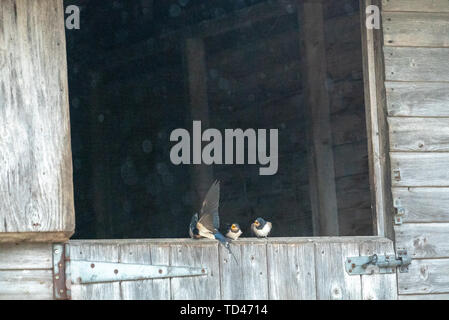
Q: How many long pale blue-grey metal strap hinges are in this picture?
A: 1